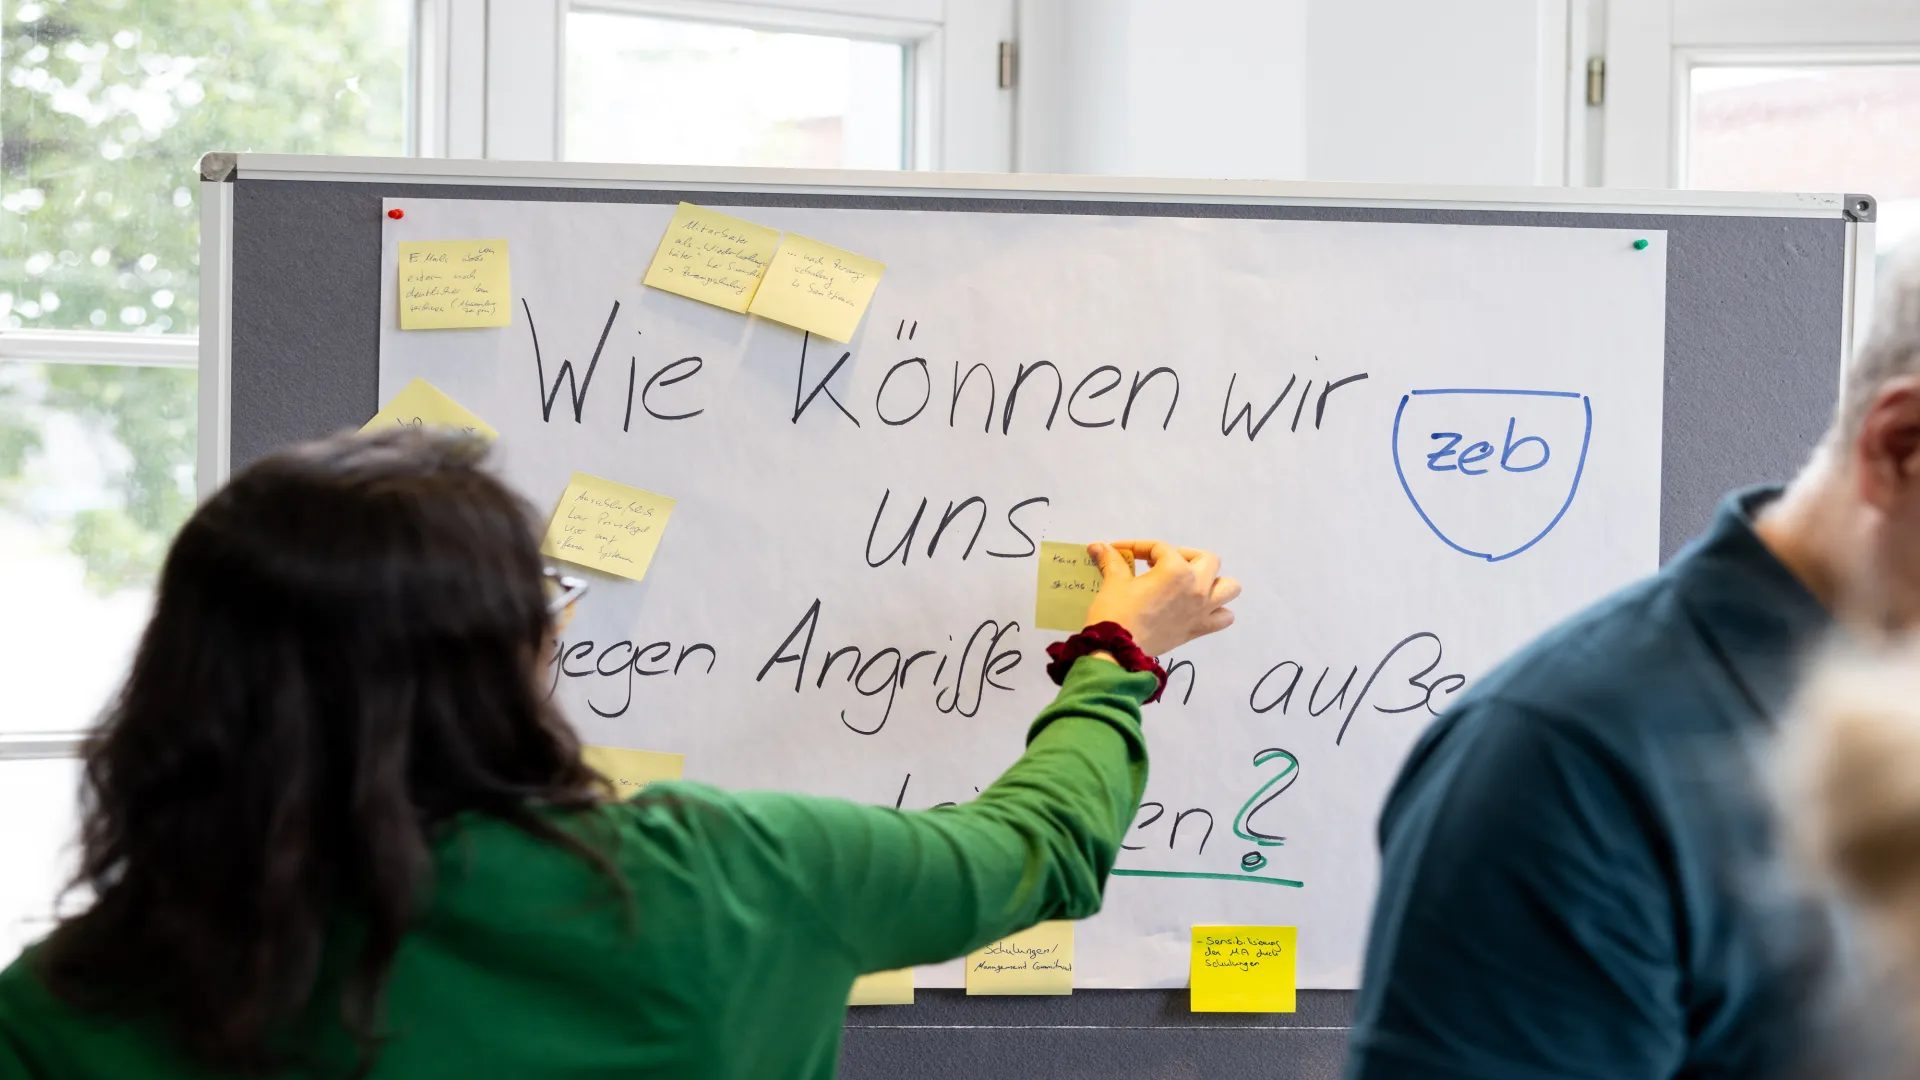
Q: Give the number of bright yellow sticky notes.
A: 1